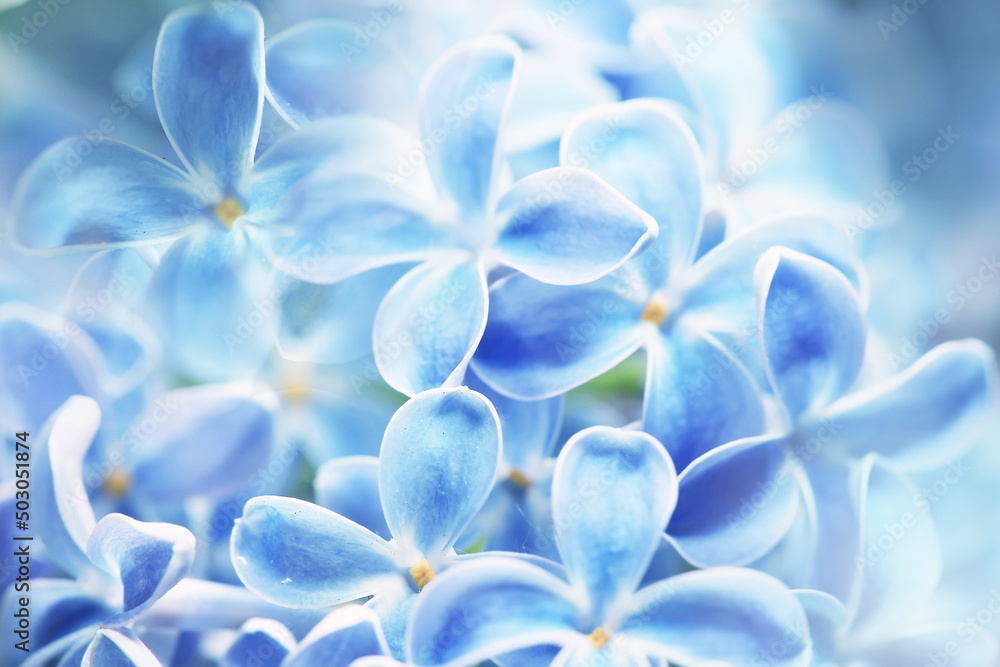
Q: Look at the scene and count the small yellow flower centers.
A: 7